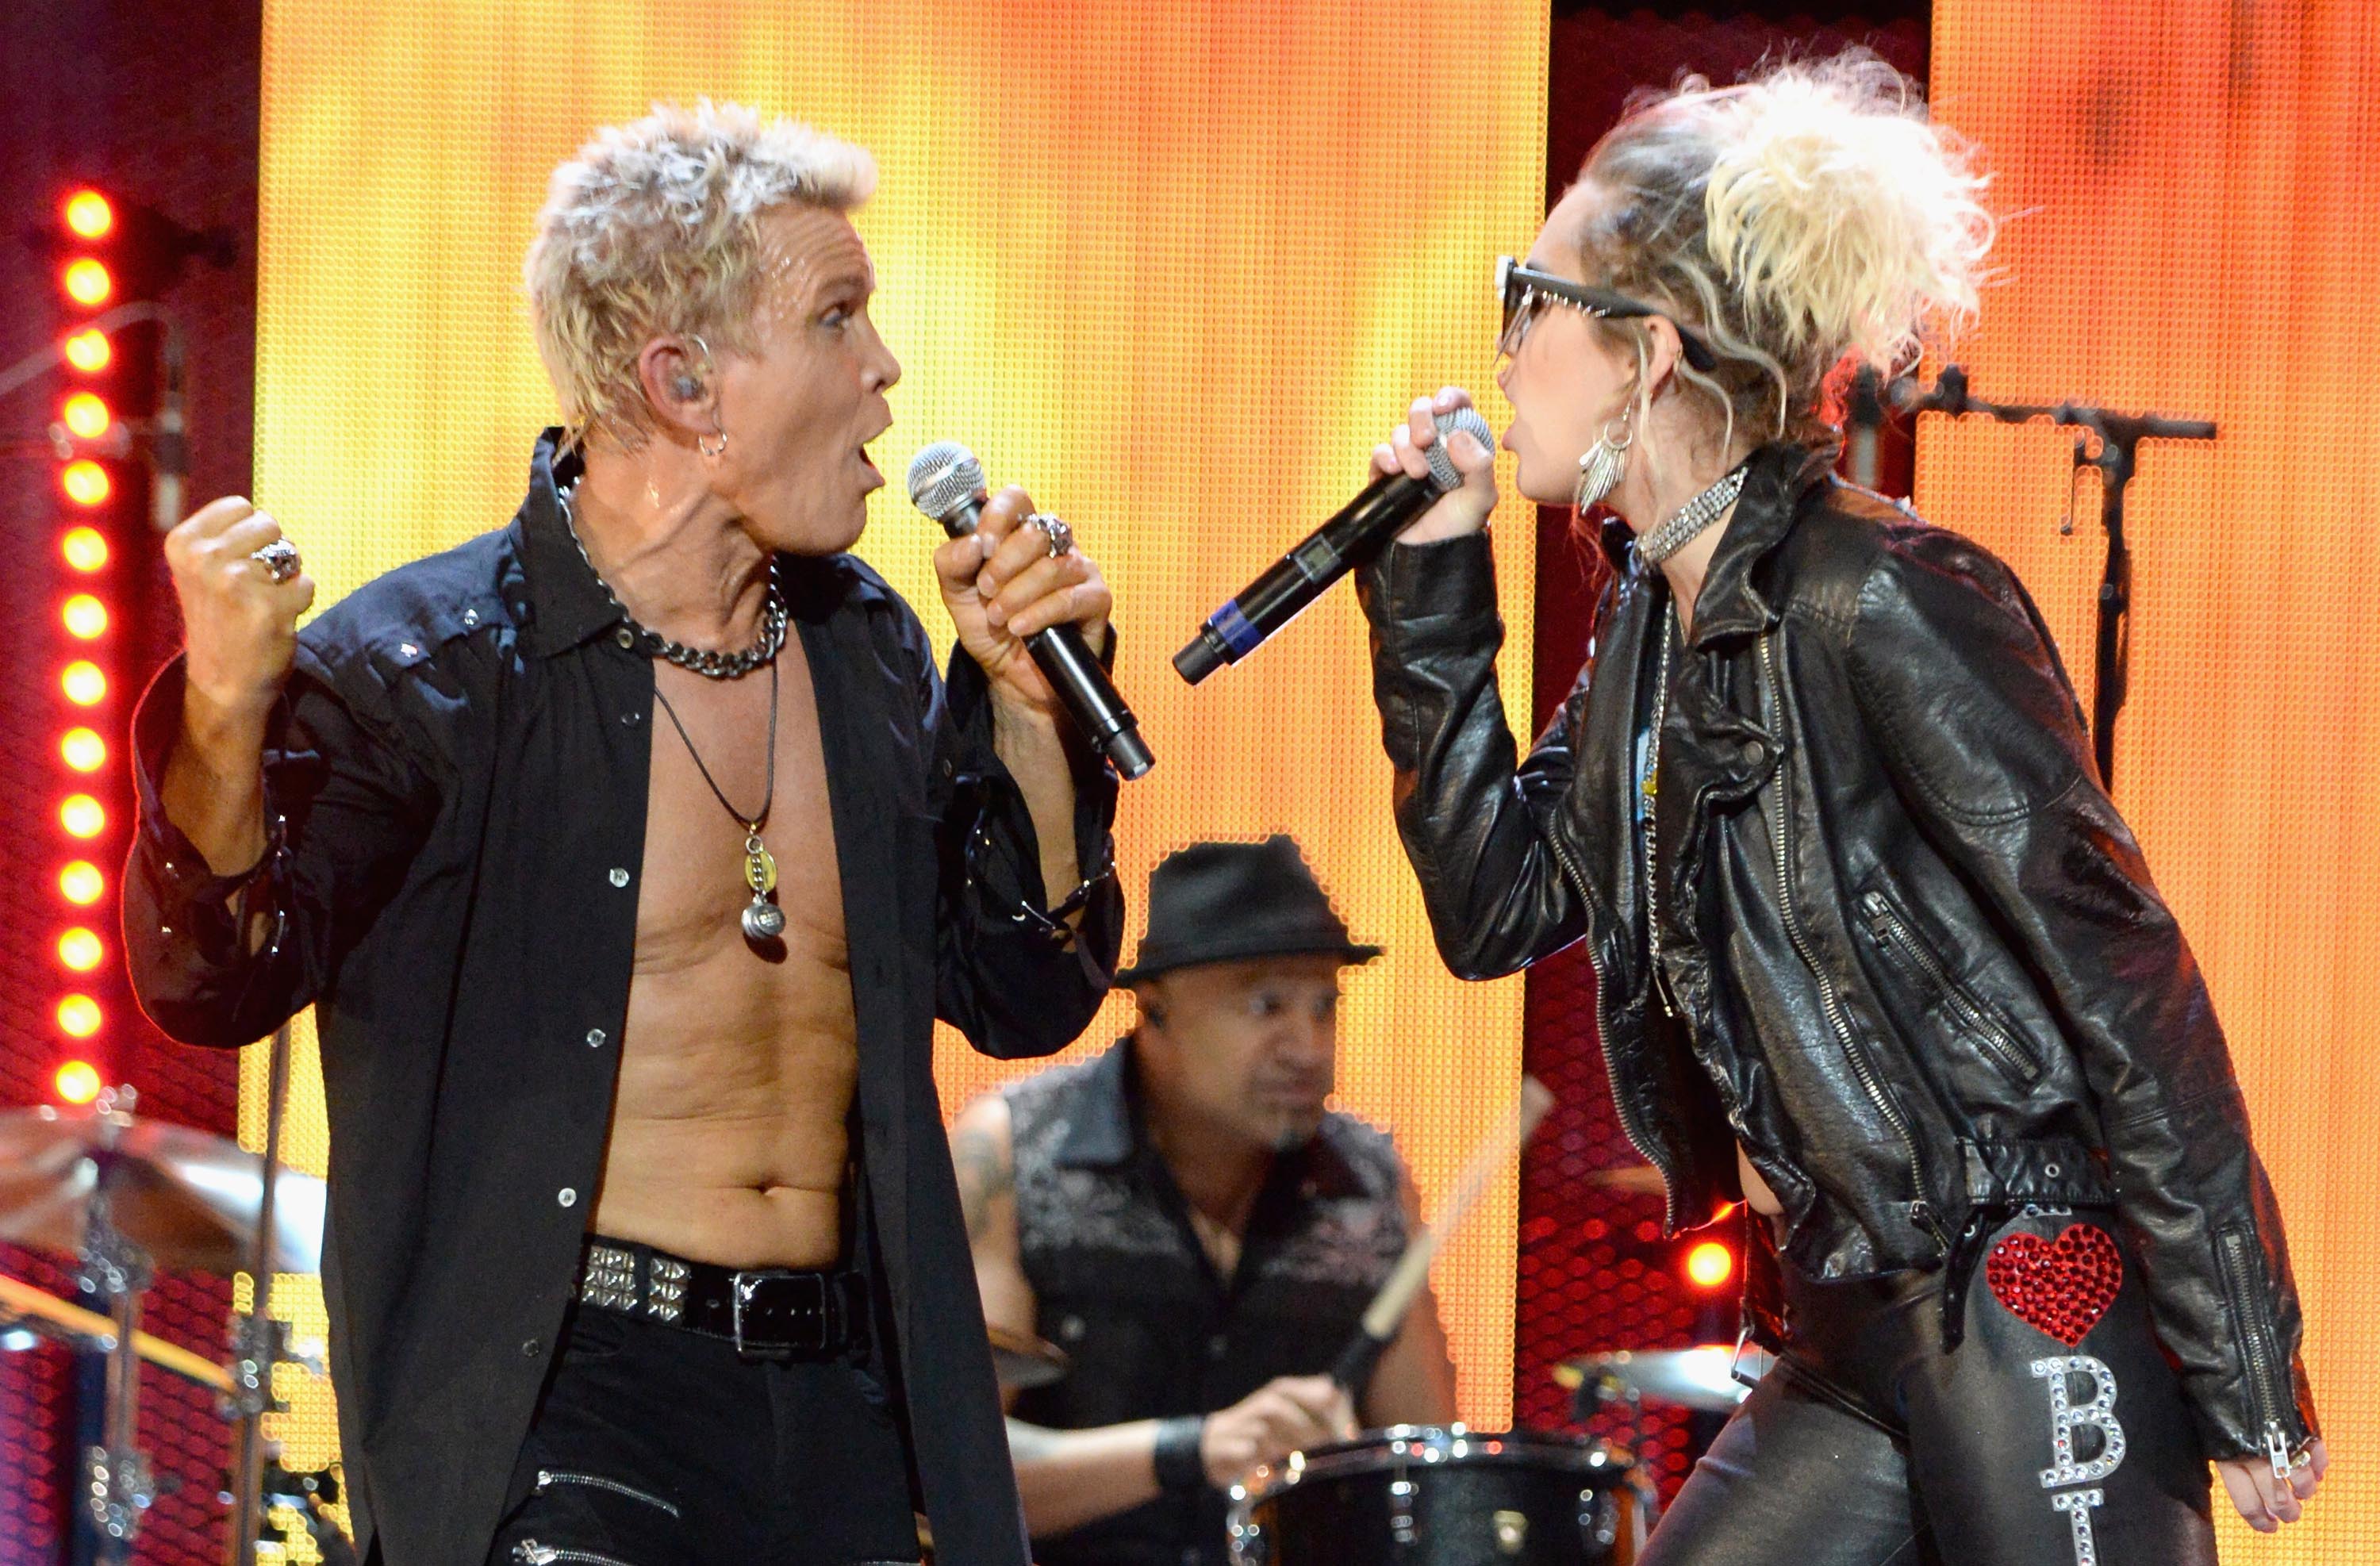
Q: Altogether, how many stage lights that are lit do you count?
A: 15